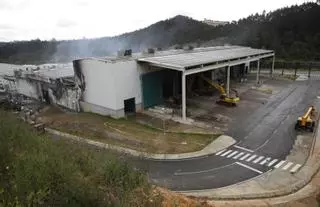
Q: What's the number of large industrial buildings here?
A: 1